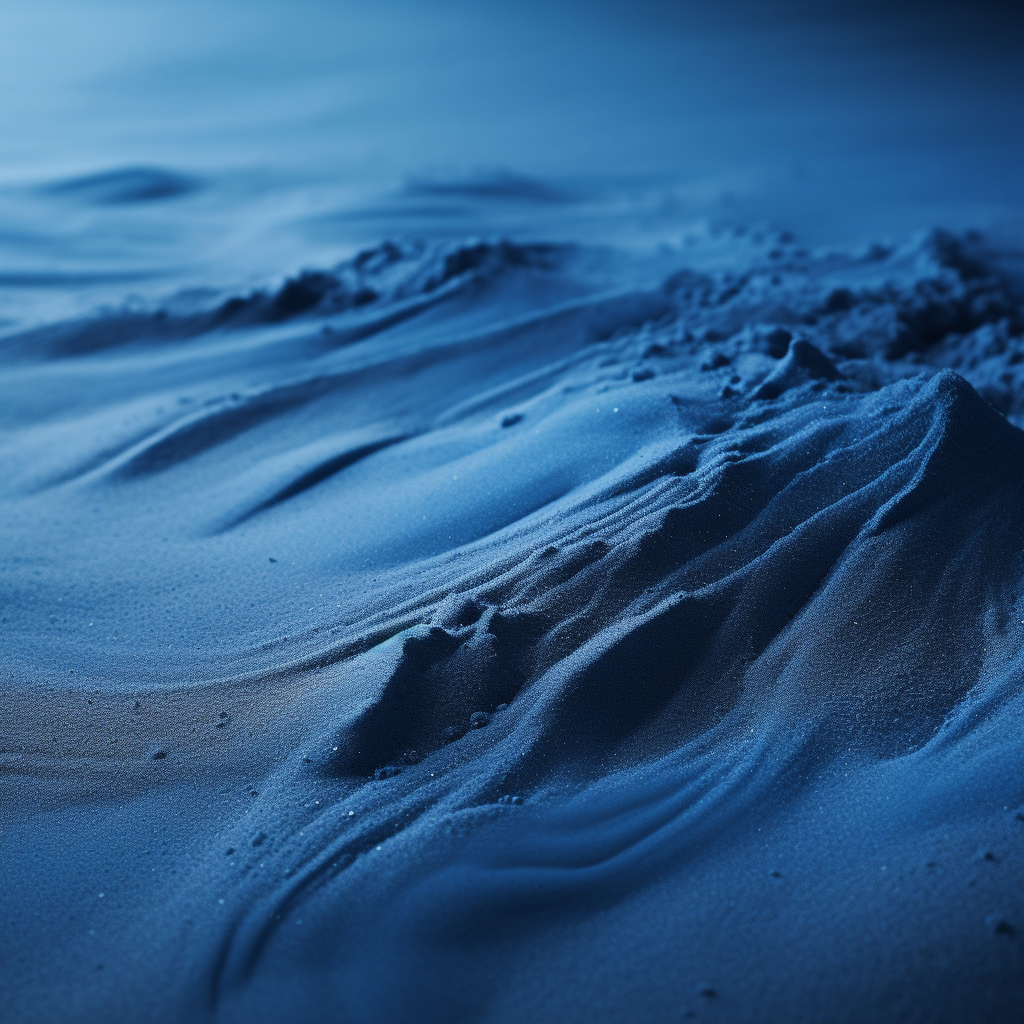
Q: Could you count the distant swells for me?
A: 2